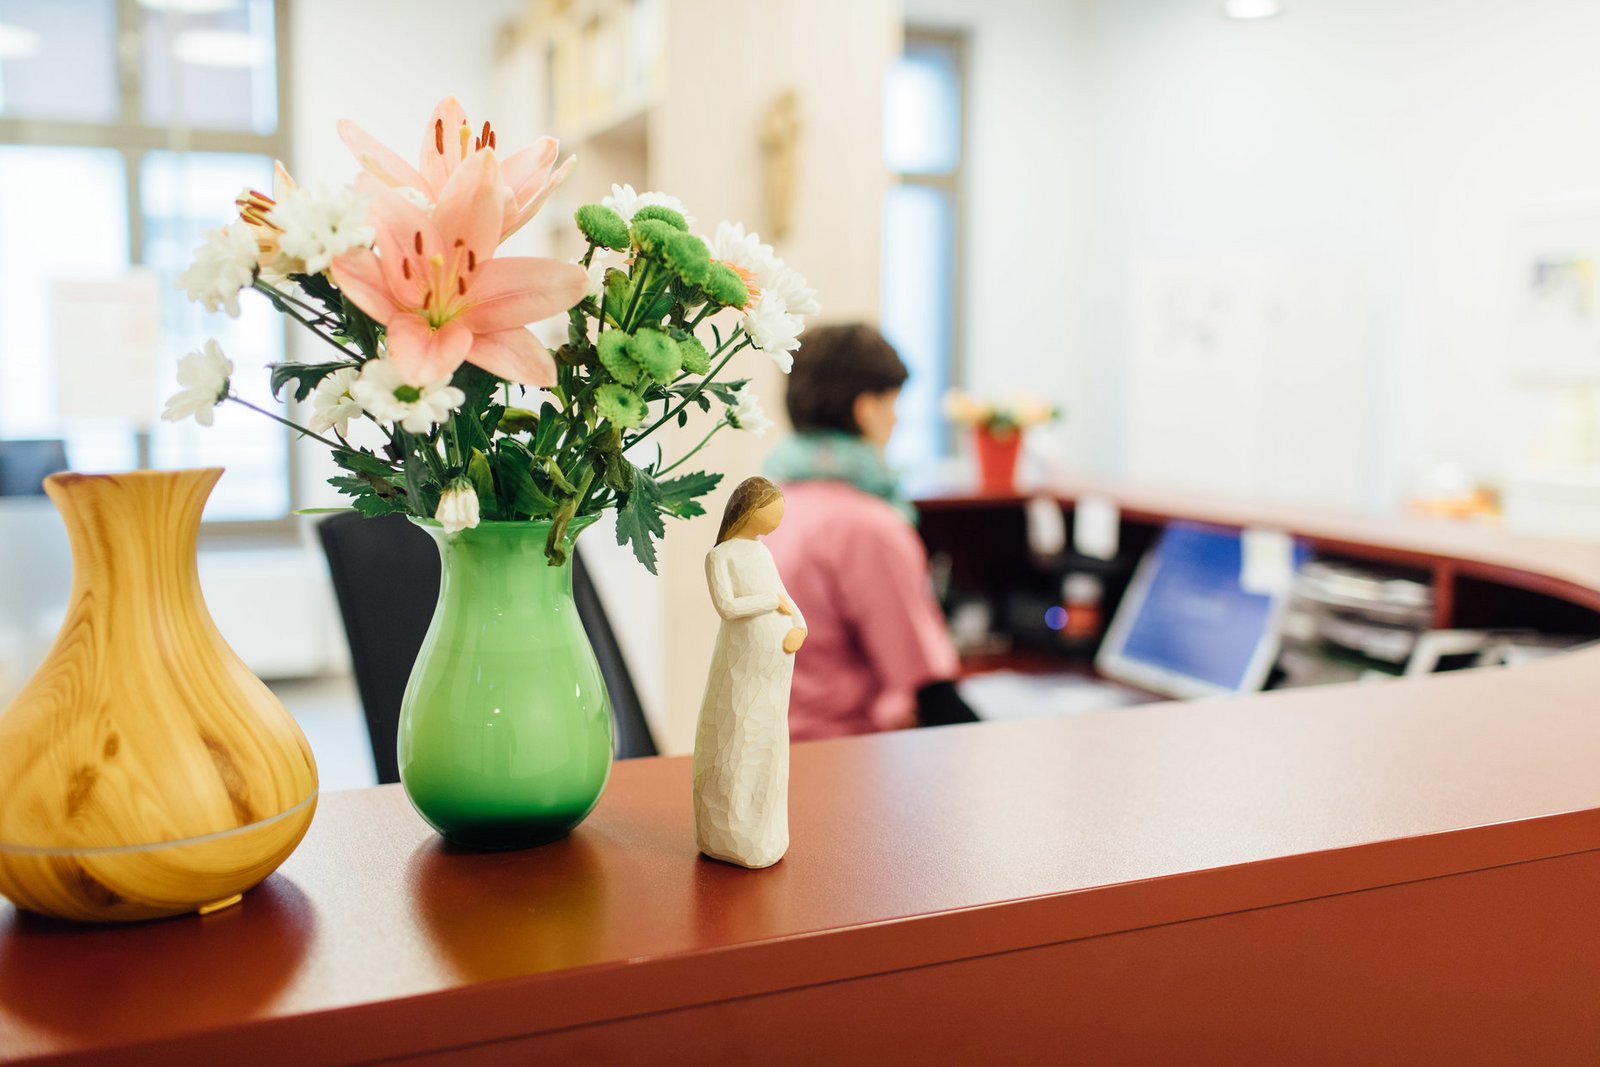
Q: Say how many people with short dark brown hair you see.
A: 1